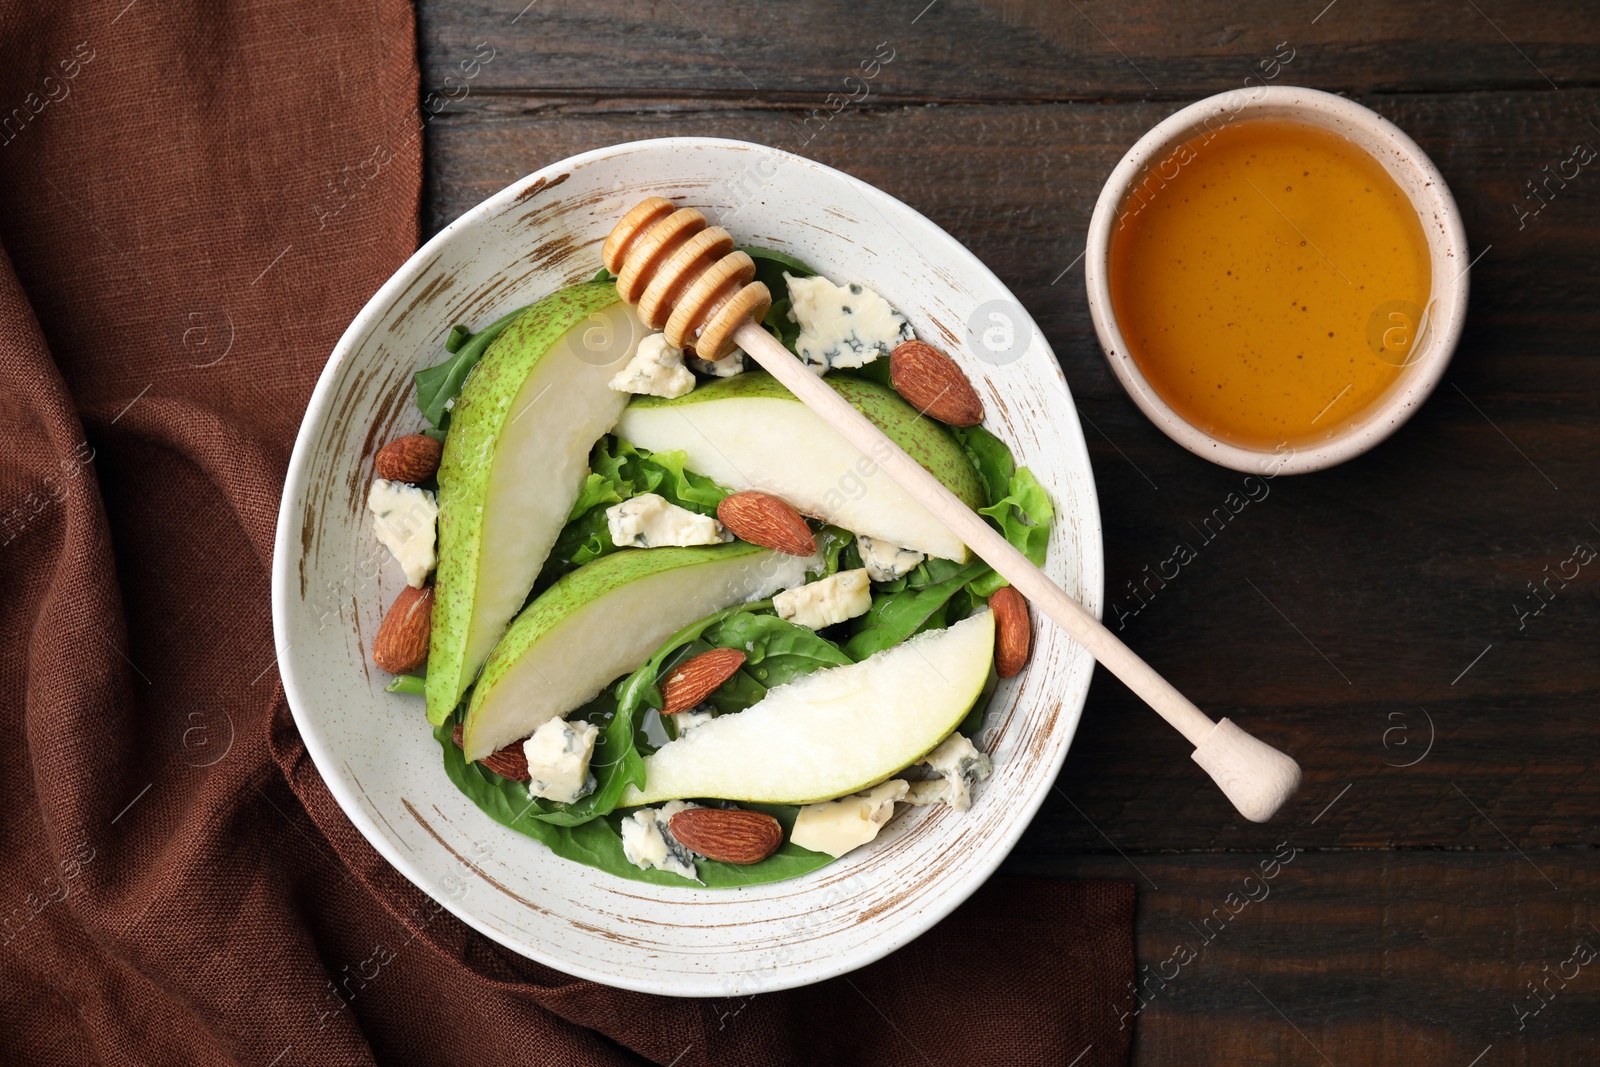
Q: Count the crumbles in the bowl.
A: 12